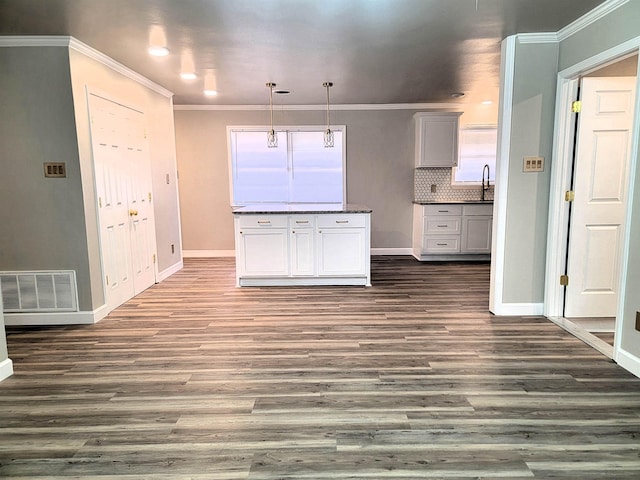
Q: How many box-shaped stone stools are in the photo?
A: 0